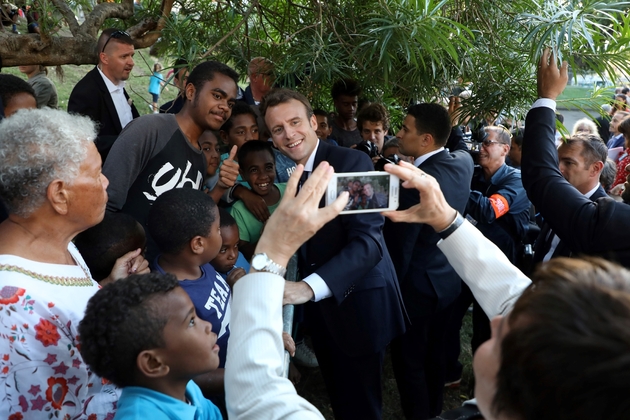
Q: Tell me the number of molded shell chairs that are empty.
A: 0